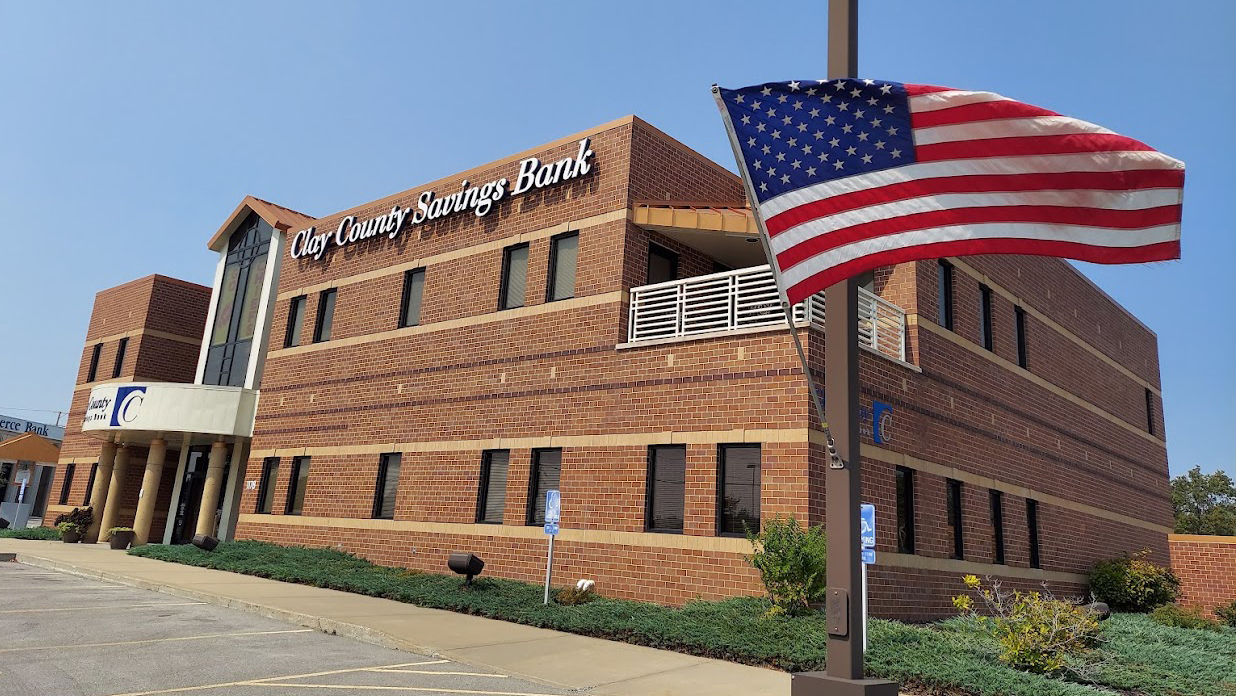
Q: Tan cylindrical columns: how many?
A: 4